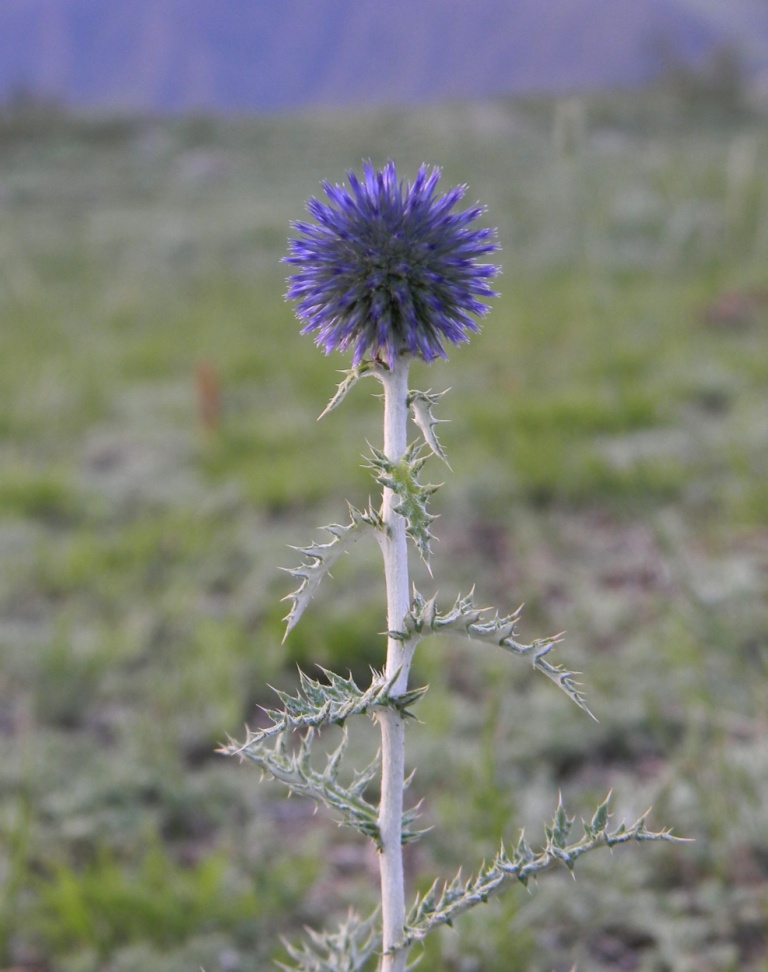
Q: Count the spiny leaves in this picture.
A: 9